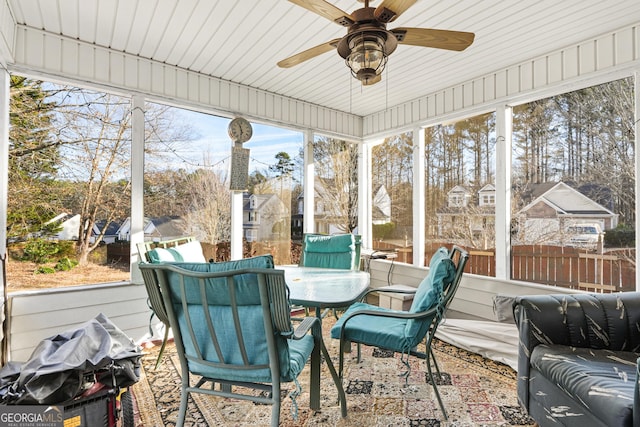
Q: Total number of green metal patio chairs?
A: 4